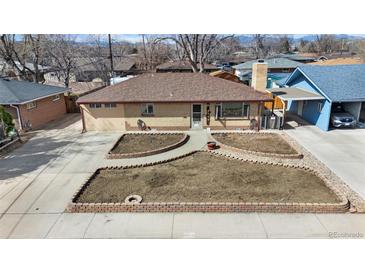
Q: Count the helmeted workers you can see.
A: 0